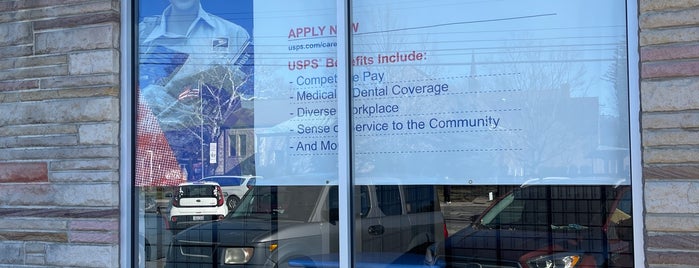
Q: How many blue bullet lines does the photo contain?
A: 5